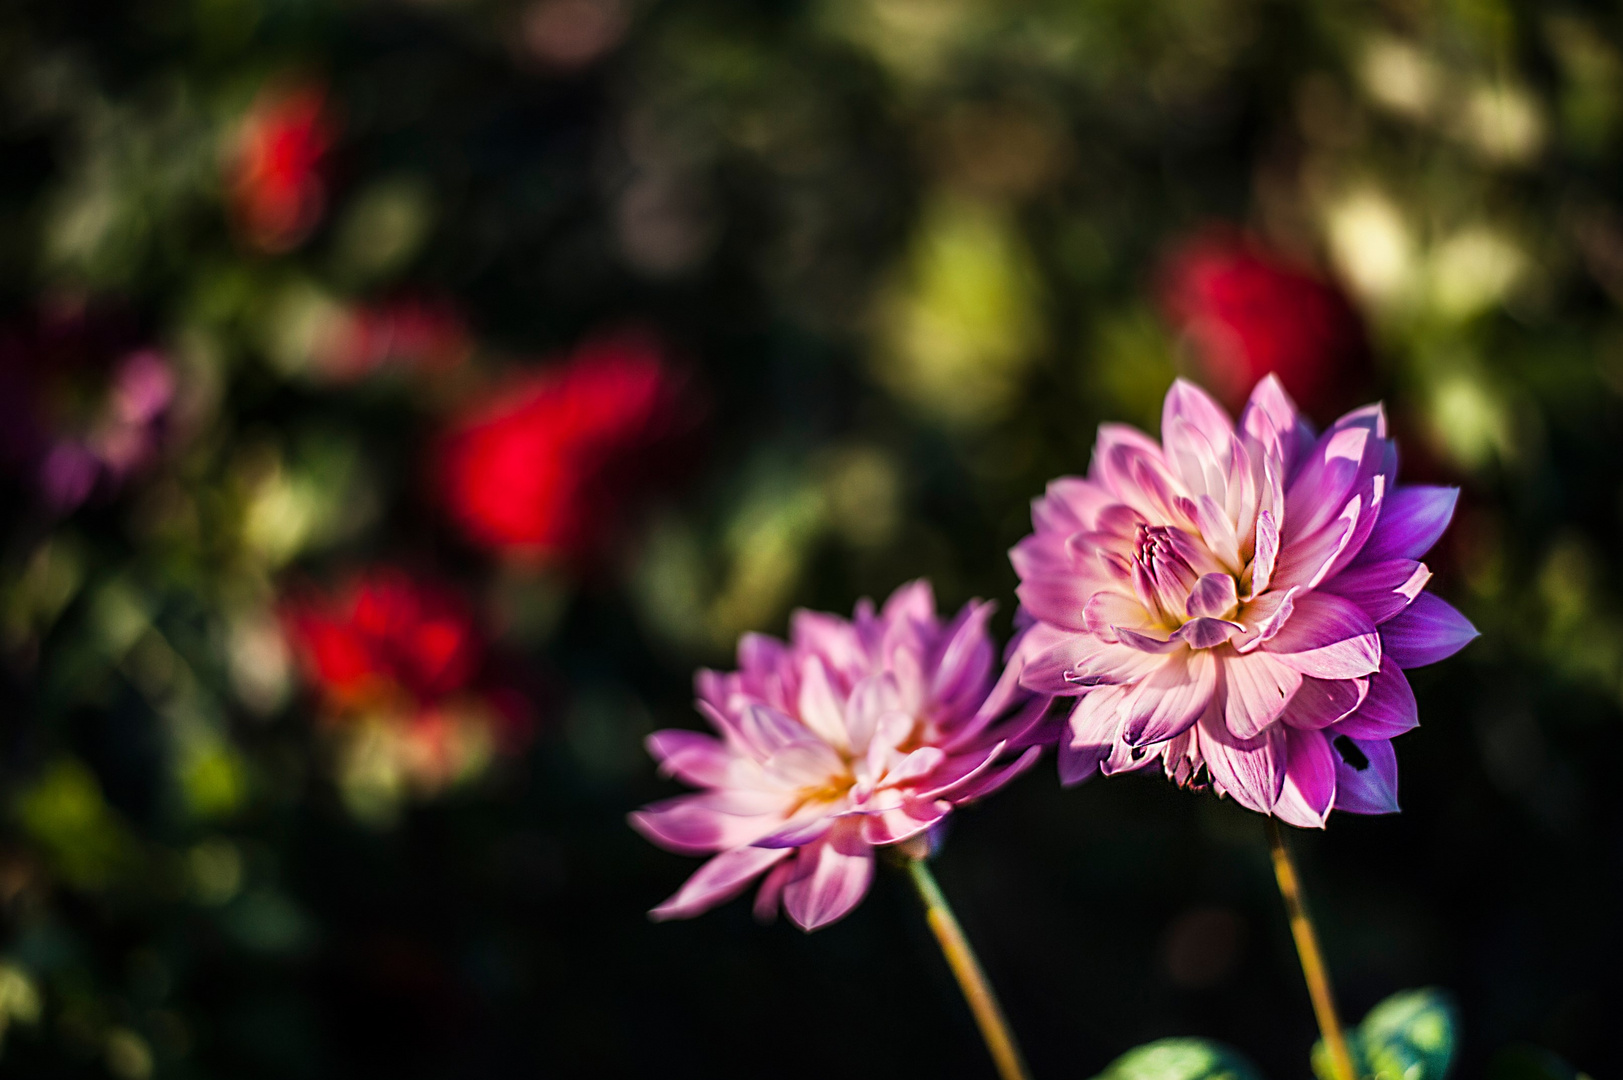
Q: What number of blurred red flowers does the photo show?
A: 5